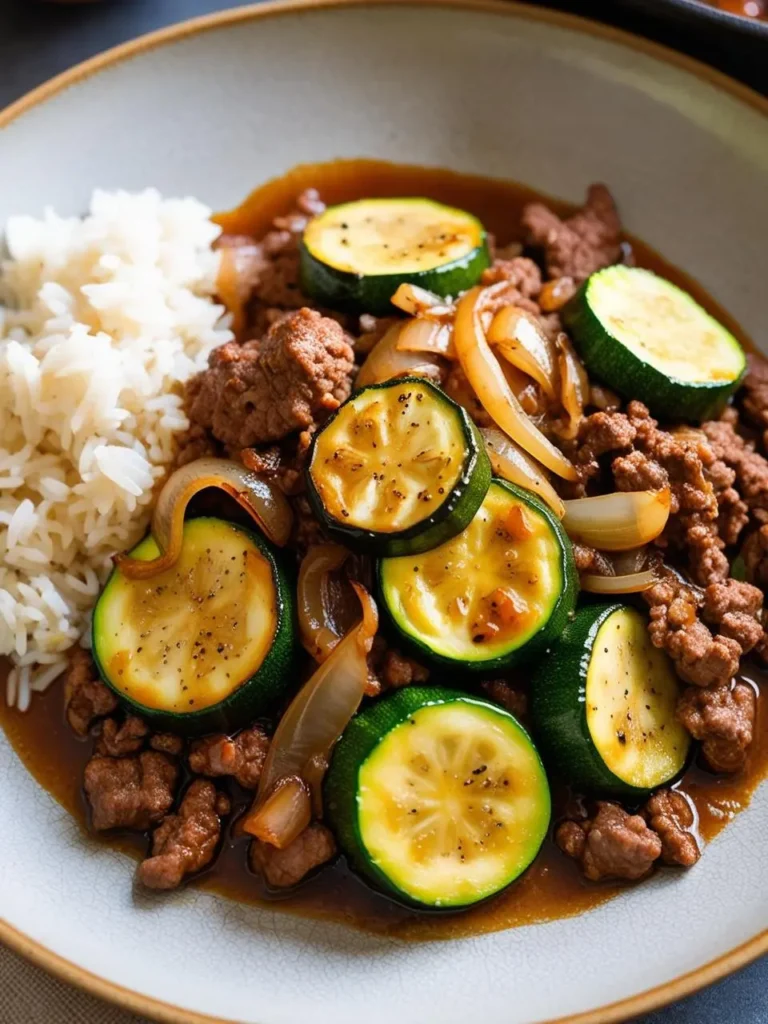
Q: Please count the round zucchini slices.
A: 7